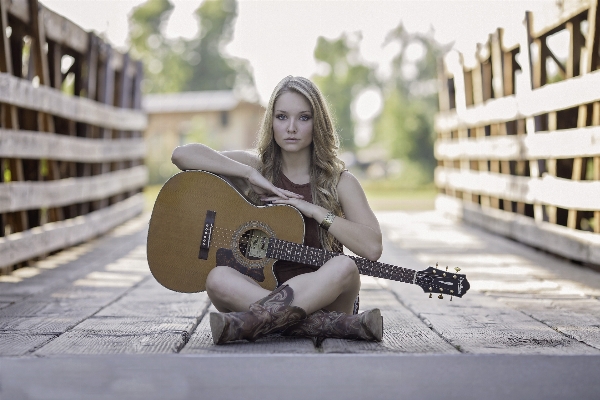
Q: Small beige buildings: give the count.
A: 1